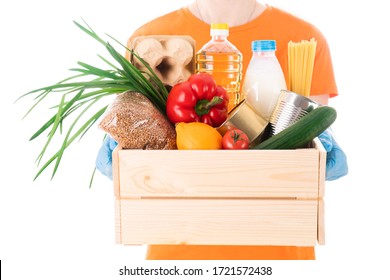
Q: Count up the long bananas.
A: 0